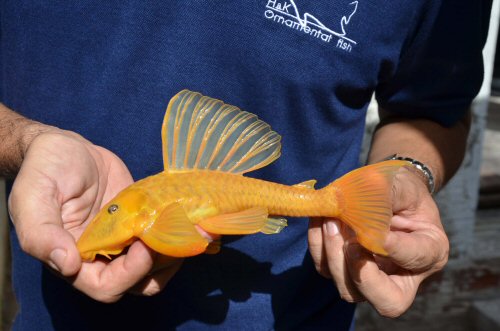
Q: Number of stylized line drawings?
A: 1